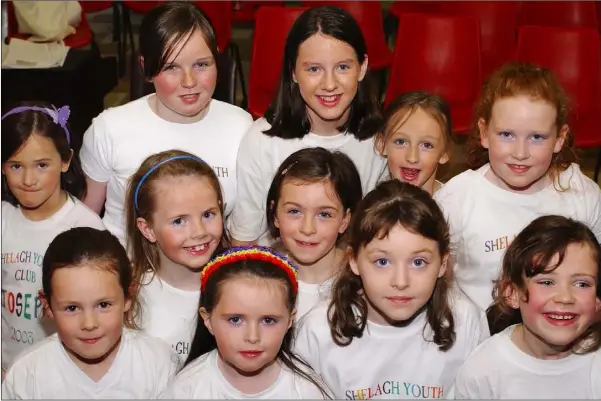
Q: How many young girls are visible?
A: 11